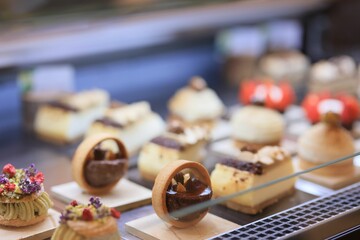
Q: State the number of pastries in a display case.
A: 15